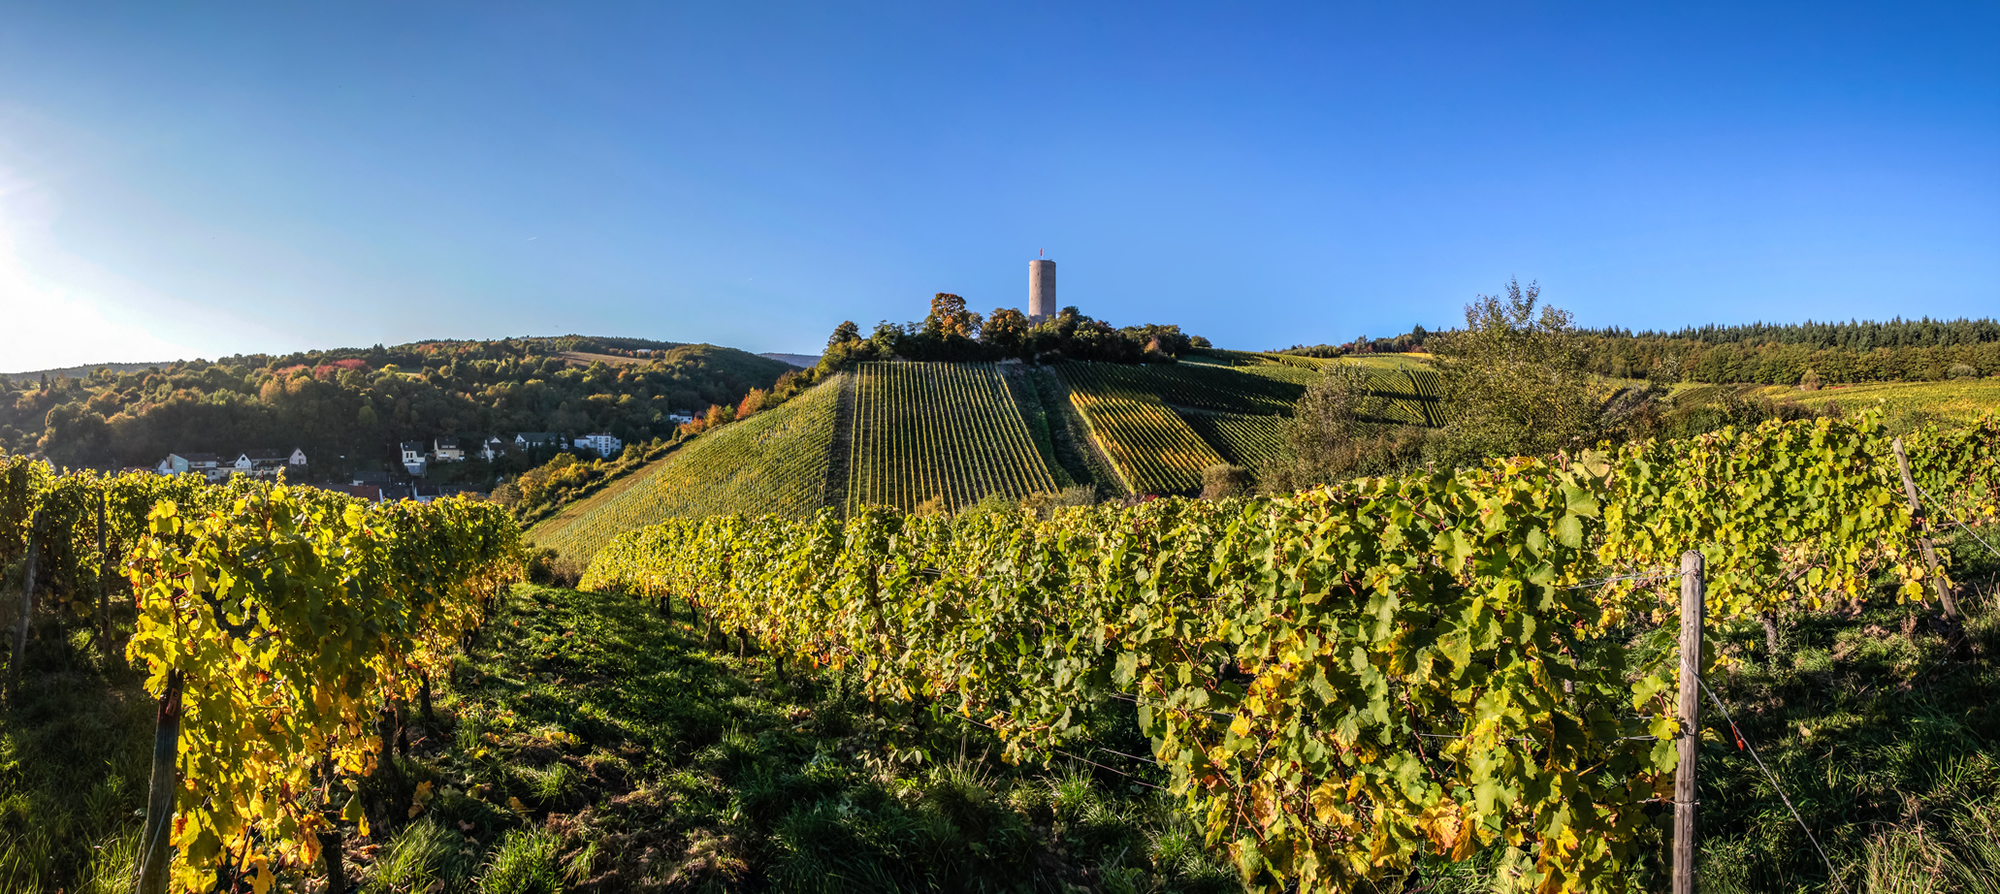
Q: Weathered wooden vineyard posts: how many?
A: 5